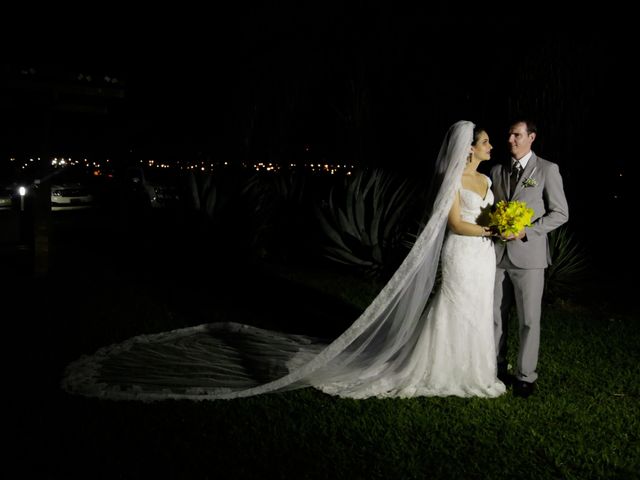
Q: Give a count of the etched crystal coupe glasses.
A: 0